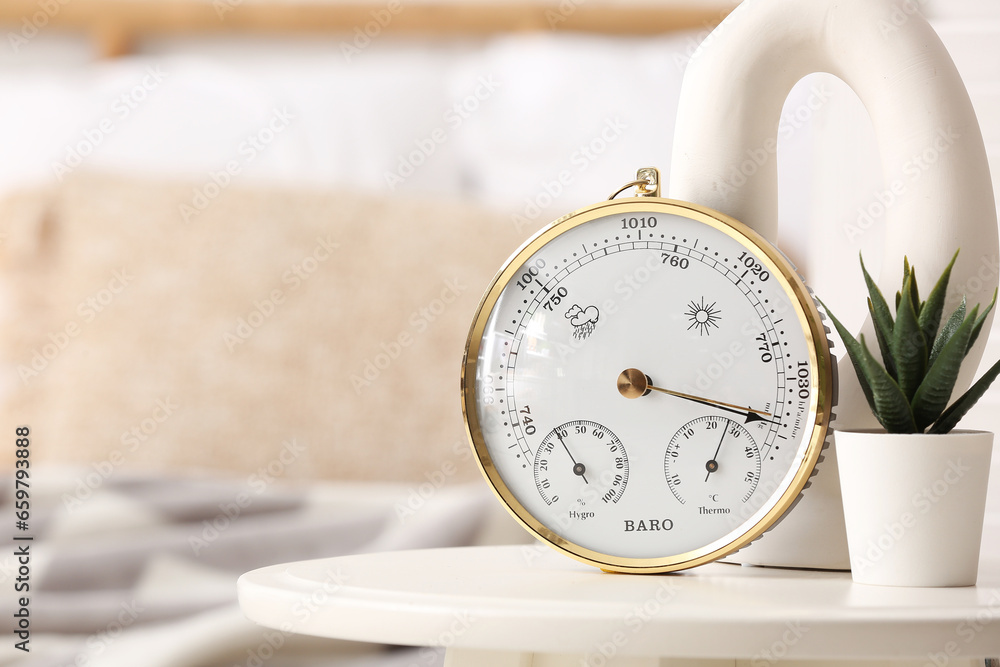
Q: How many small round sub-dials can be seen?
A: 2